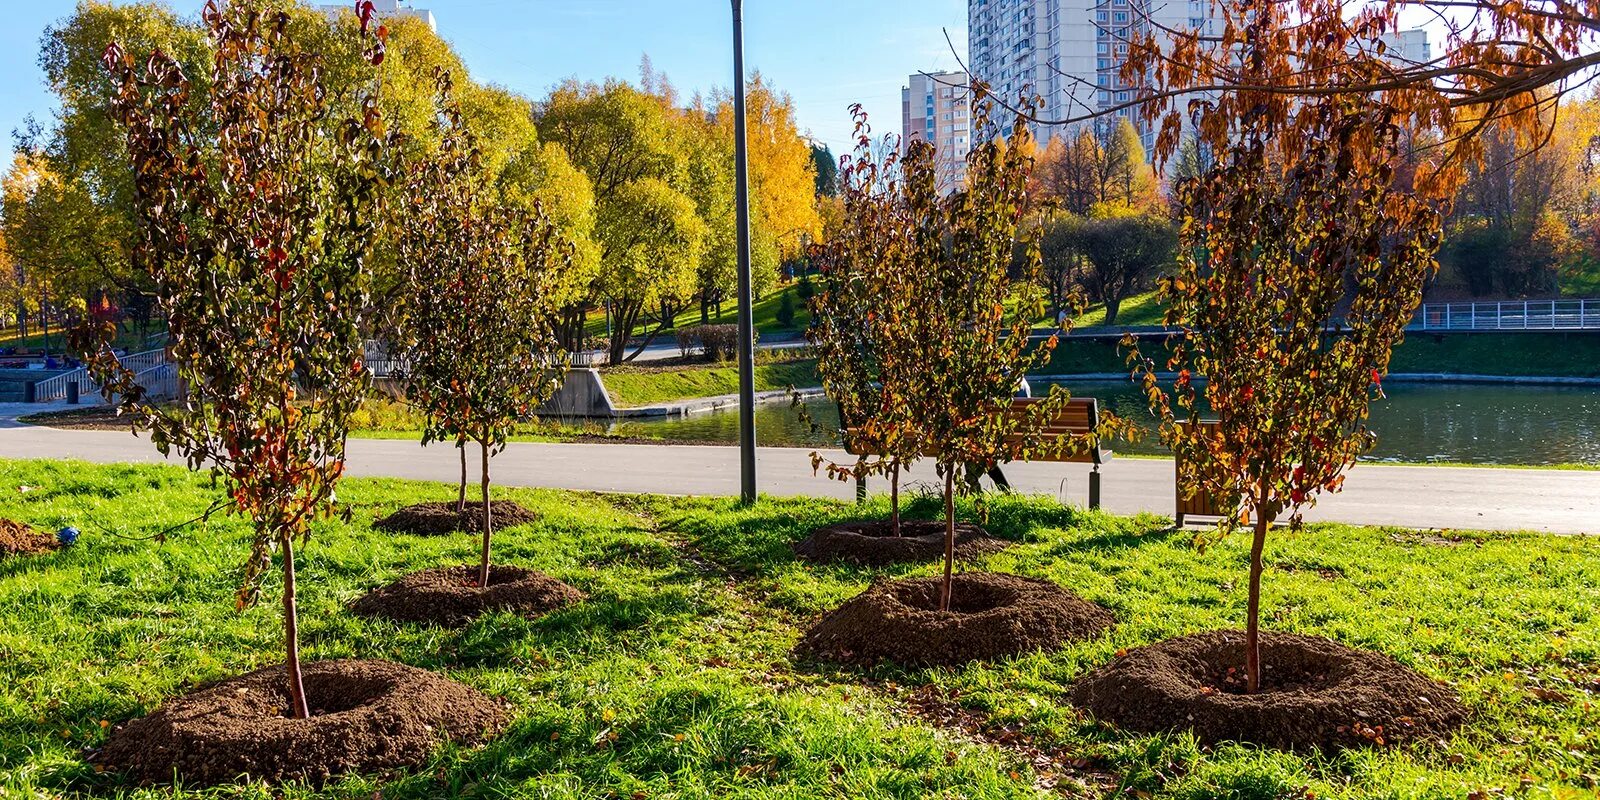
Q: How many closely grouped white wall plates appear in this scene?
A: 0